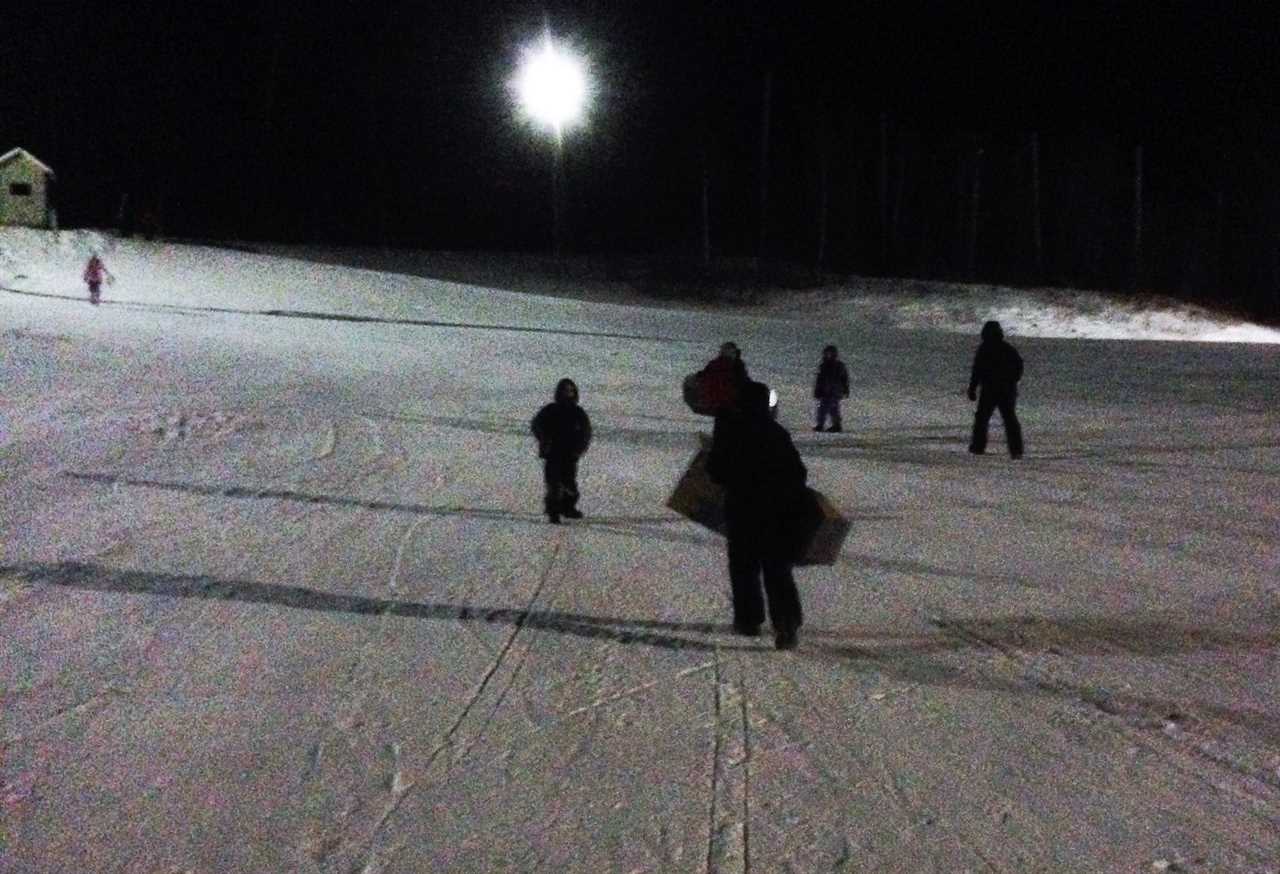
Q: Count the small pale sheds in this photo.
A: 1